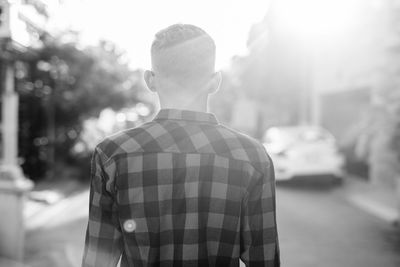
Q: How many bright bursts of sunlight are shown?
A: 1